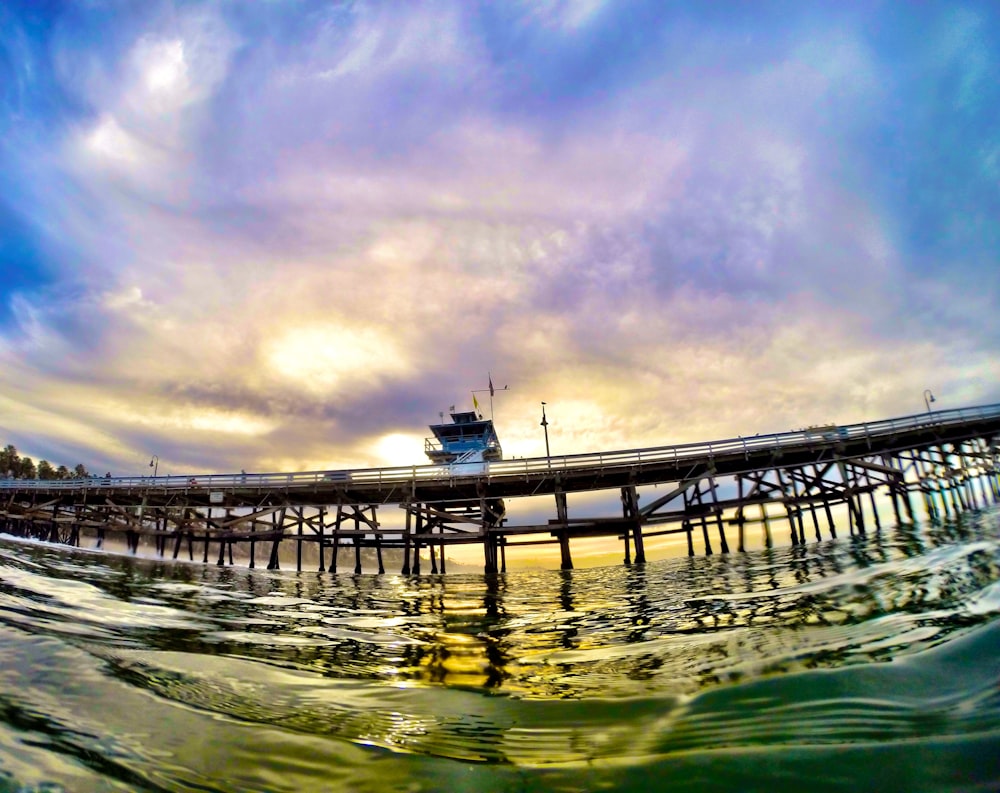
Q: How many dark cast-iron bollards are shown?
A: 0